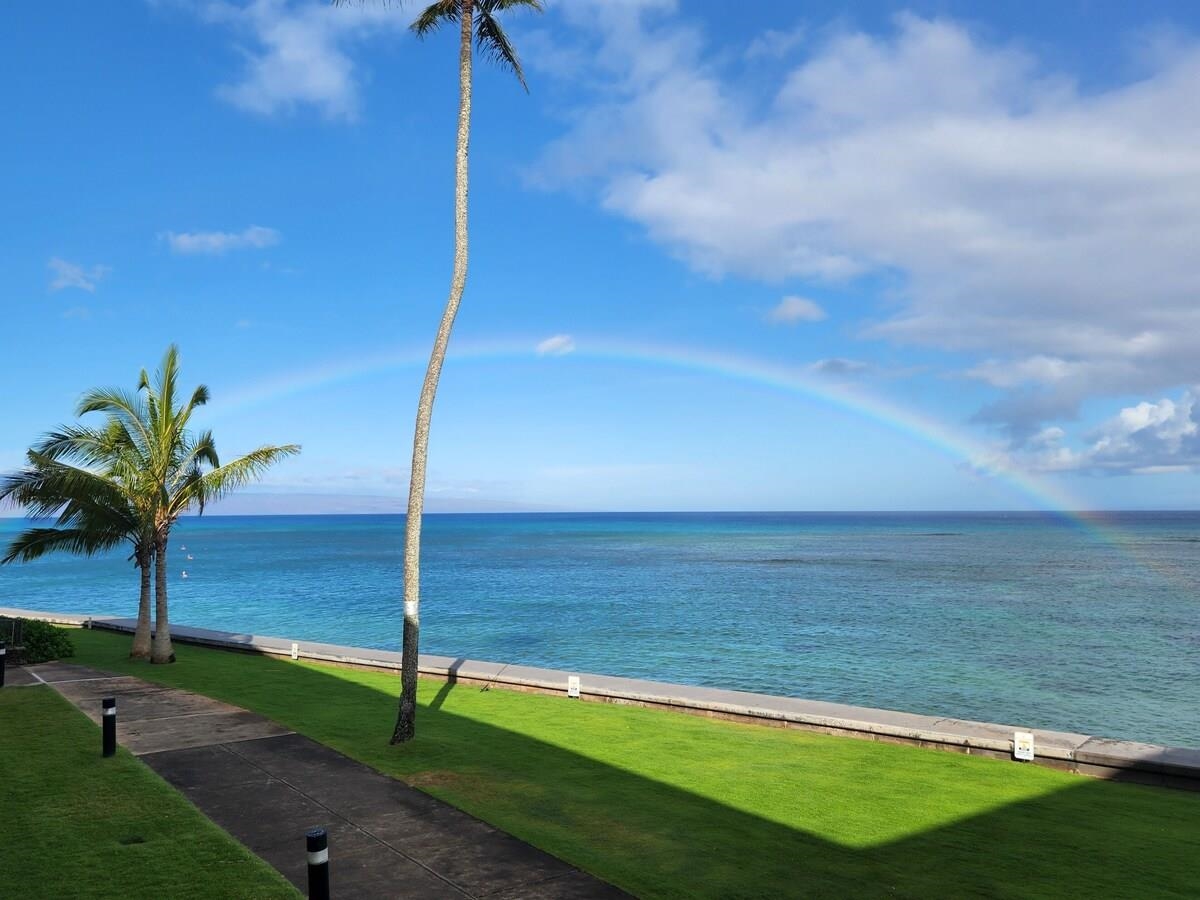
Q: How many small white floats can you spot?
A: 3